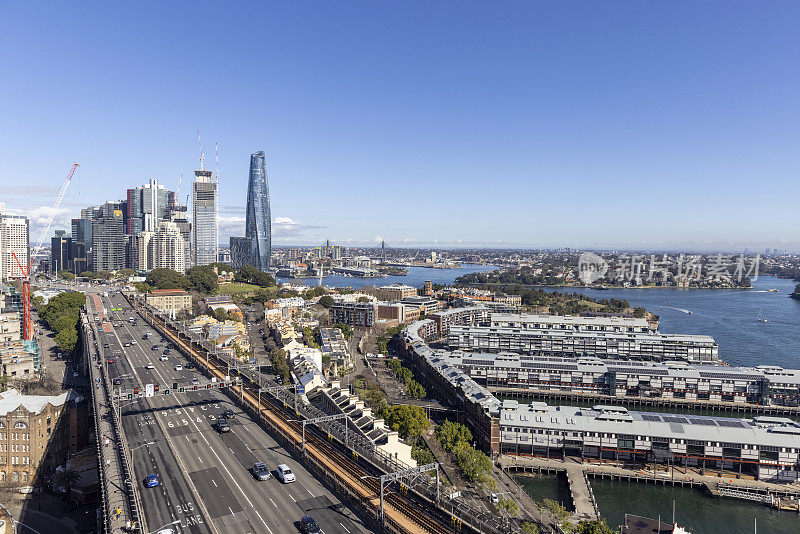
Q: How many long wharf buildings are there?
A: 4